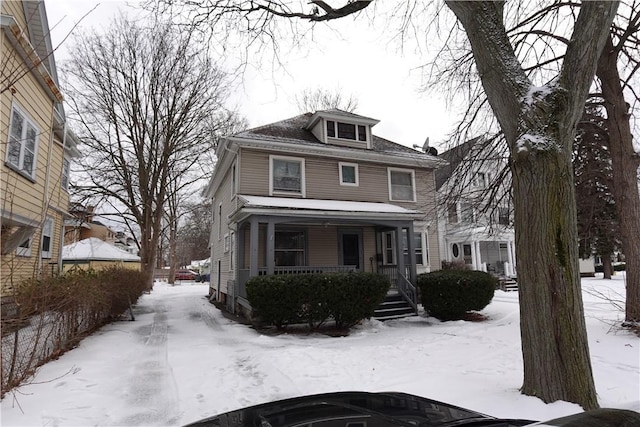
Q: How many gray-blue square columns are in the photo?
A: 4